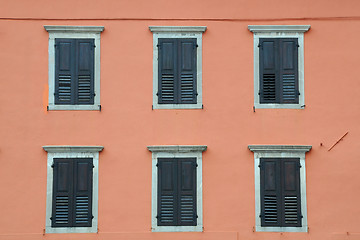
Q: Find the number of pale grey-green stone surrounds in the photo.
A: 6